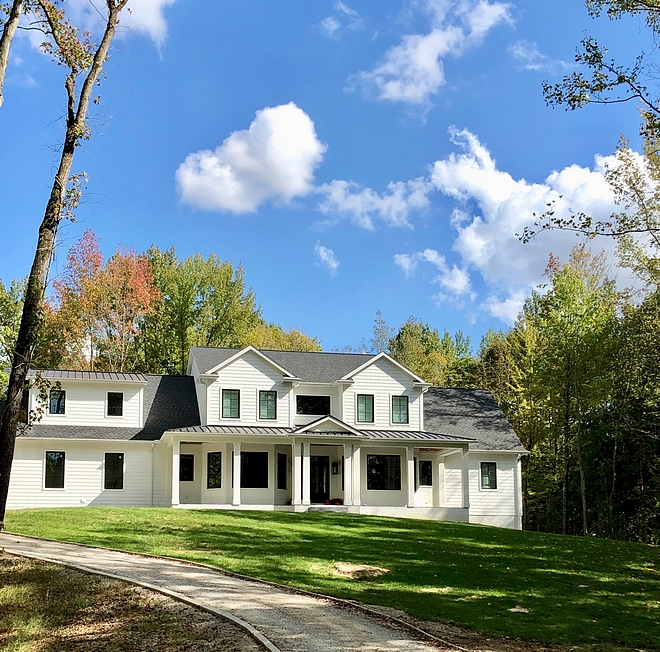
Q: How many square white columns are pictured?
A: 8